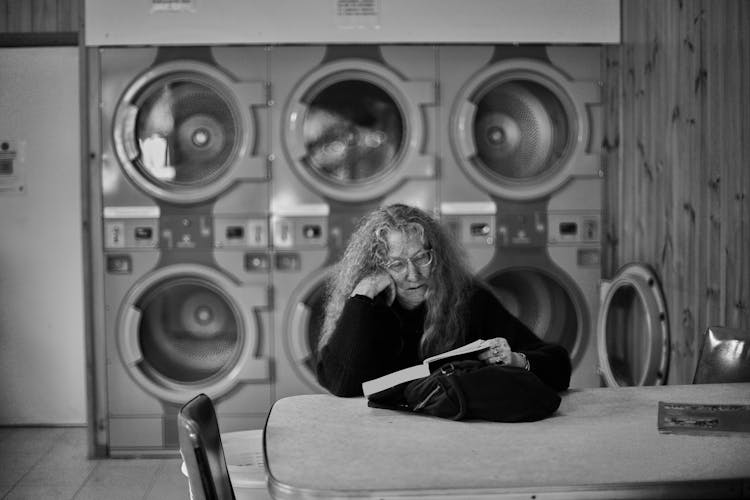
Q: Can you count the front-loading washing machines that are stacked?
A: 6